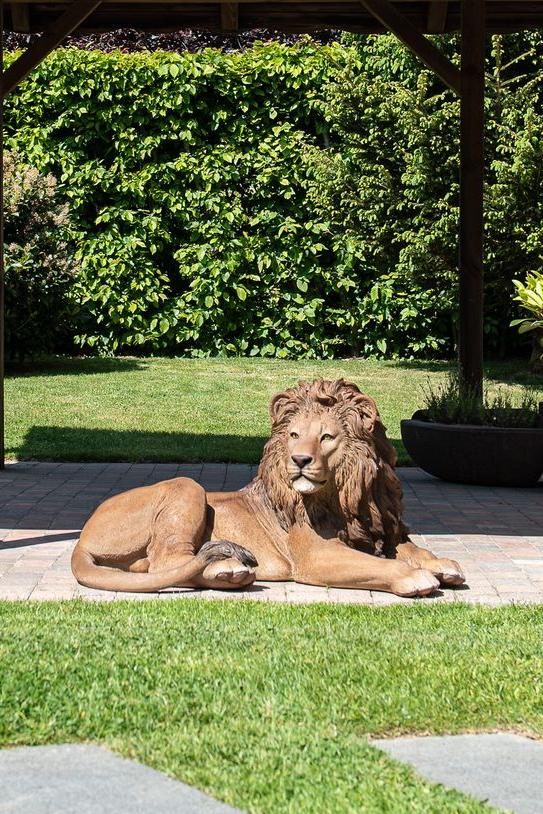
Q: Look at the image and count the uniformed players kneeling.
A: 0